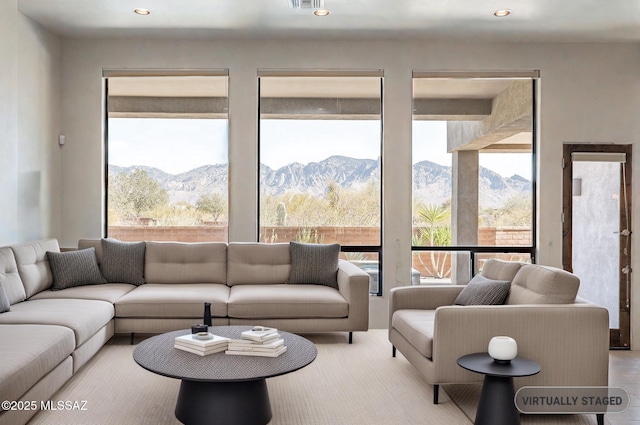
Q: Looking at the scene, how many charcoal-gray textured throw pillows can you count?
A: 5